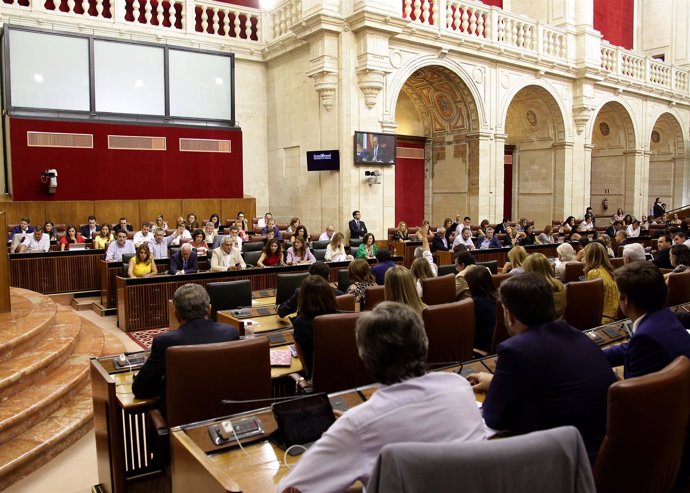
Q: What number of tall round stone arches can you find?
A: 4